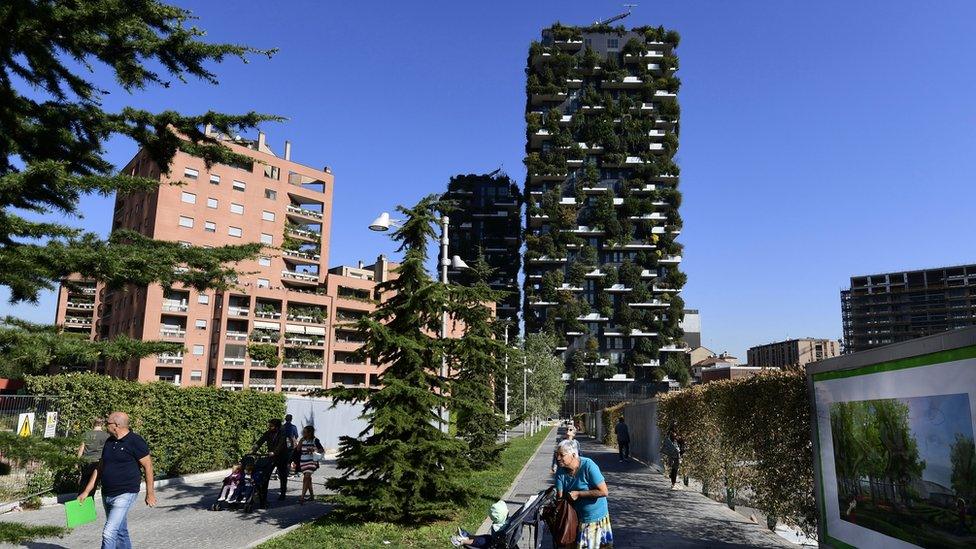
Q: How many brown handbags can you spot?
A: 1